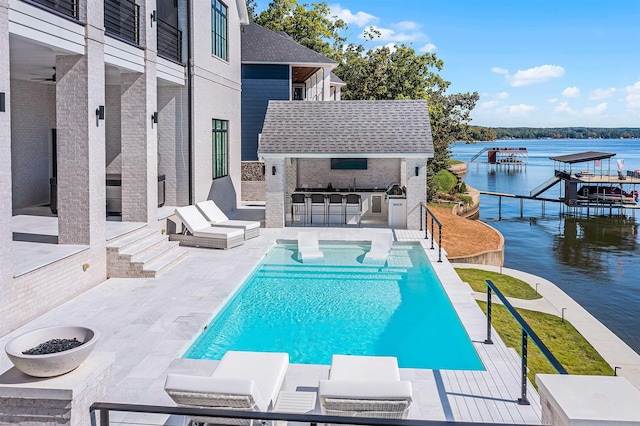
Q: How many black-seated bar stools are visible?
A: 4